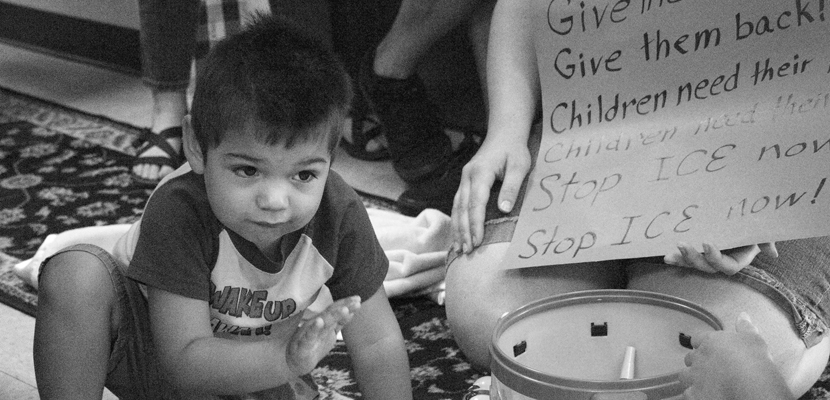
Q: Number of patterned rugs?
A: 1